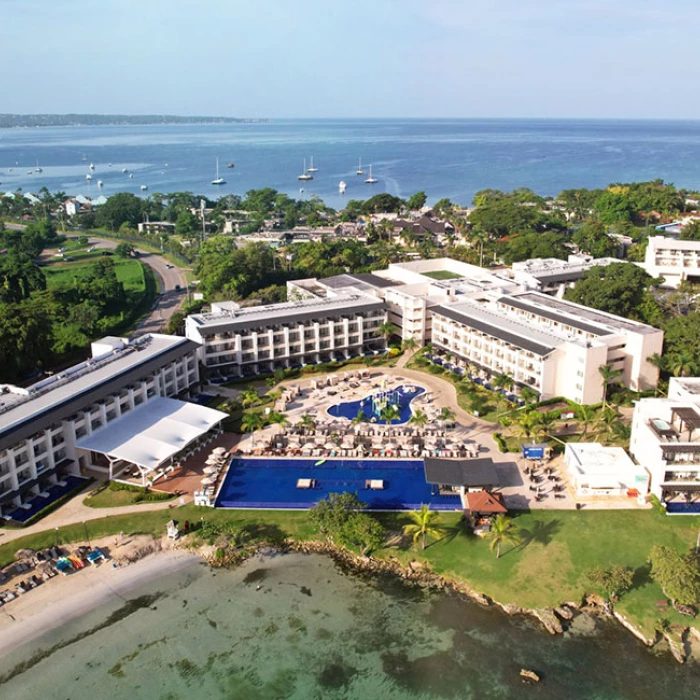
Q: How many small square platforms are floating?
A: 2